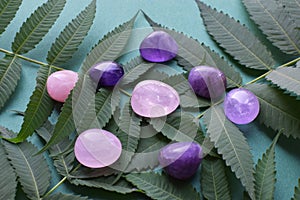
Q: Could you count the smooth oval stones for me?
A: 8